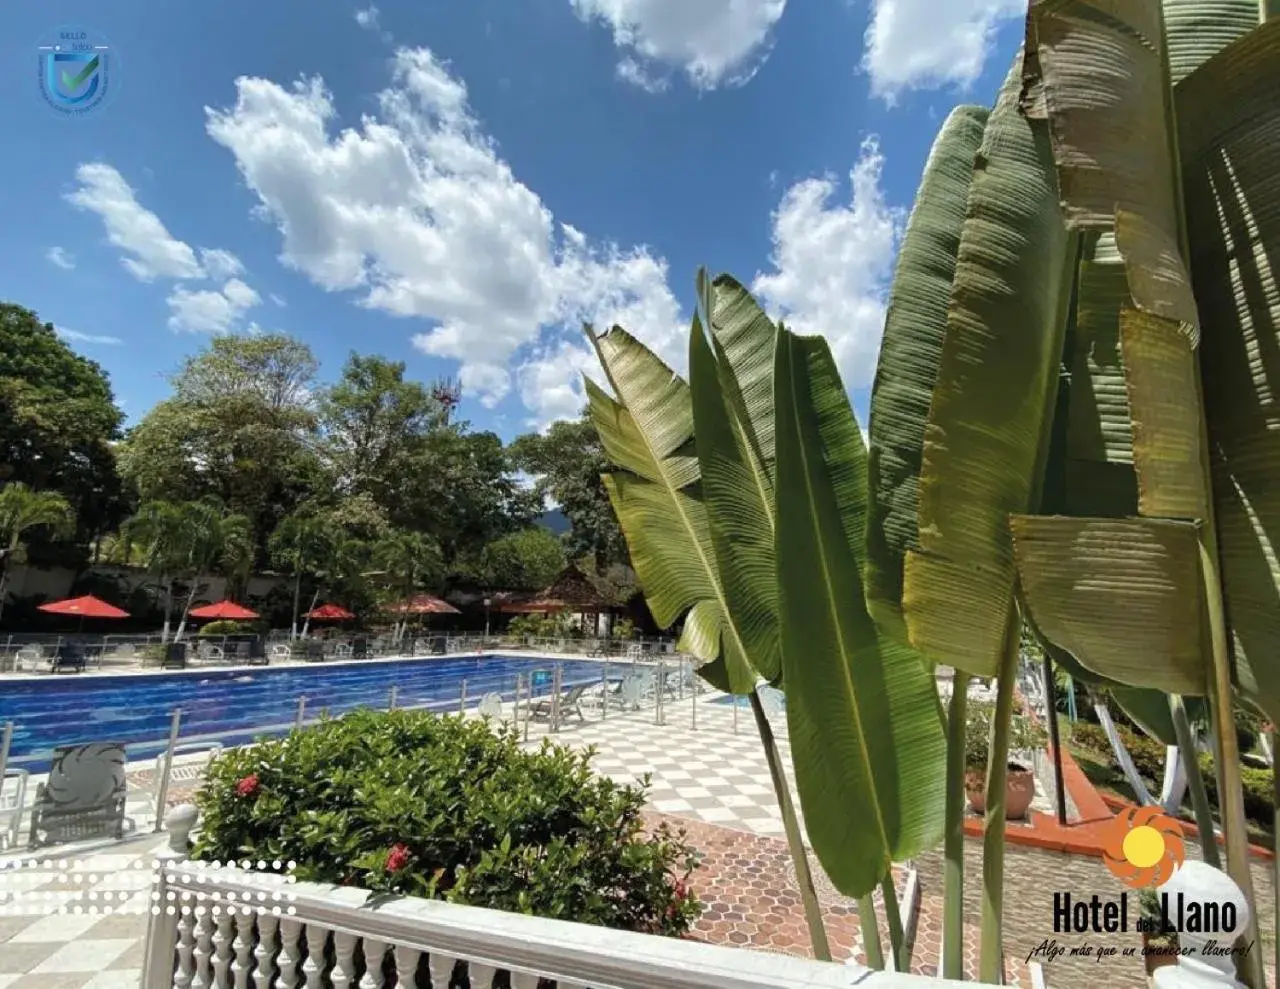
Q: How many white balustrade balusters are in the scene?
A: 14